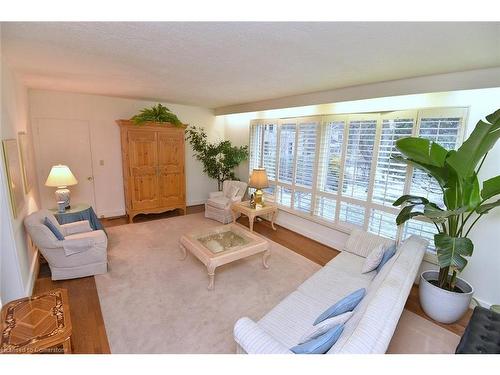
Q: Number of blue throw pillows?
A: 4